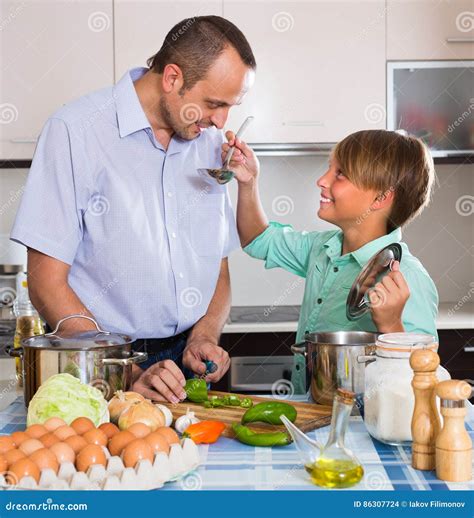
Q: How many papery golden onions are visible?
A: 2